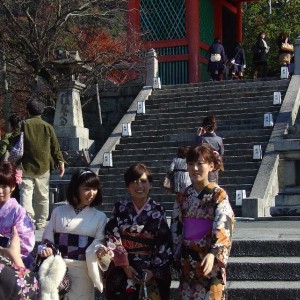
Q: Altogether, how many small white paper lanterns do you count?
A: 9